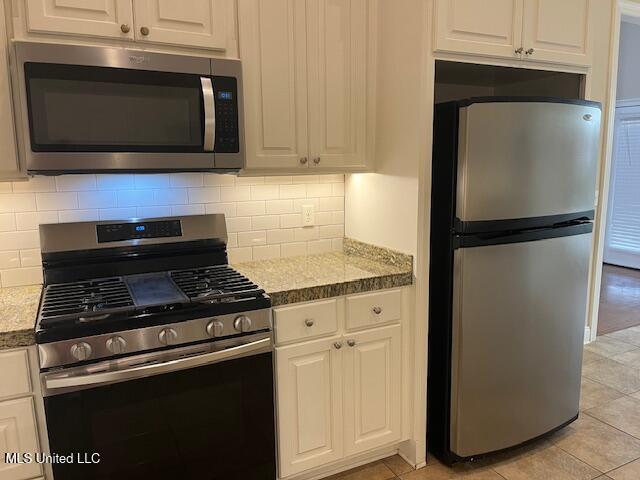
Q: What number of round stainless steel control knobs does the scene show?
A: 5